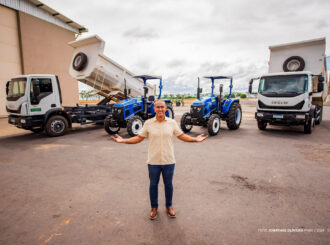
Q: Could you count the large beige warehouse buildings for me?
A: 1